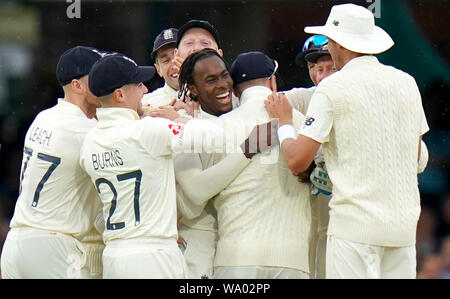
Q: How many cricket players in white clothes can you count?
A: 8